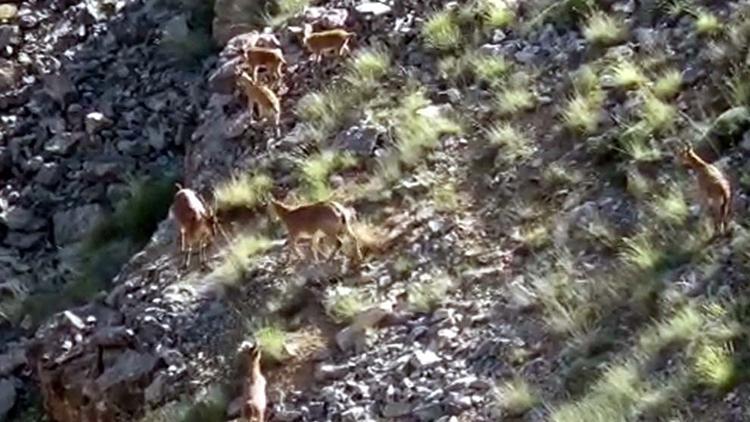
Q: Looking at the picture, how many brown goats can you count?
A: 7